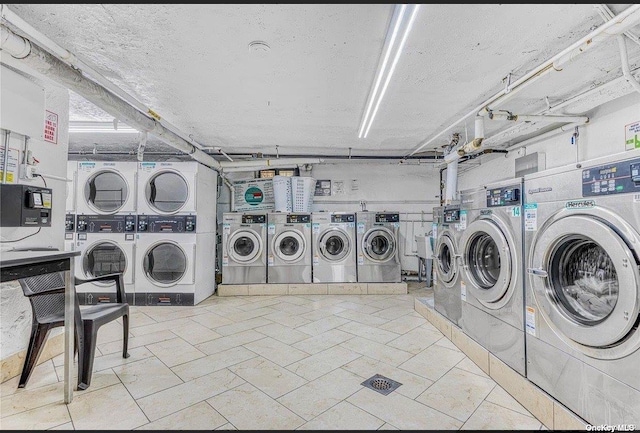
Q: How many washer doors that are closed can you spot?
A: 7